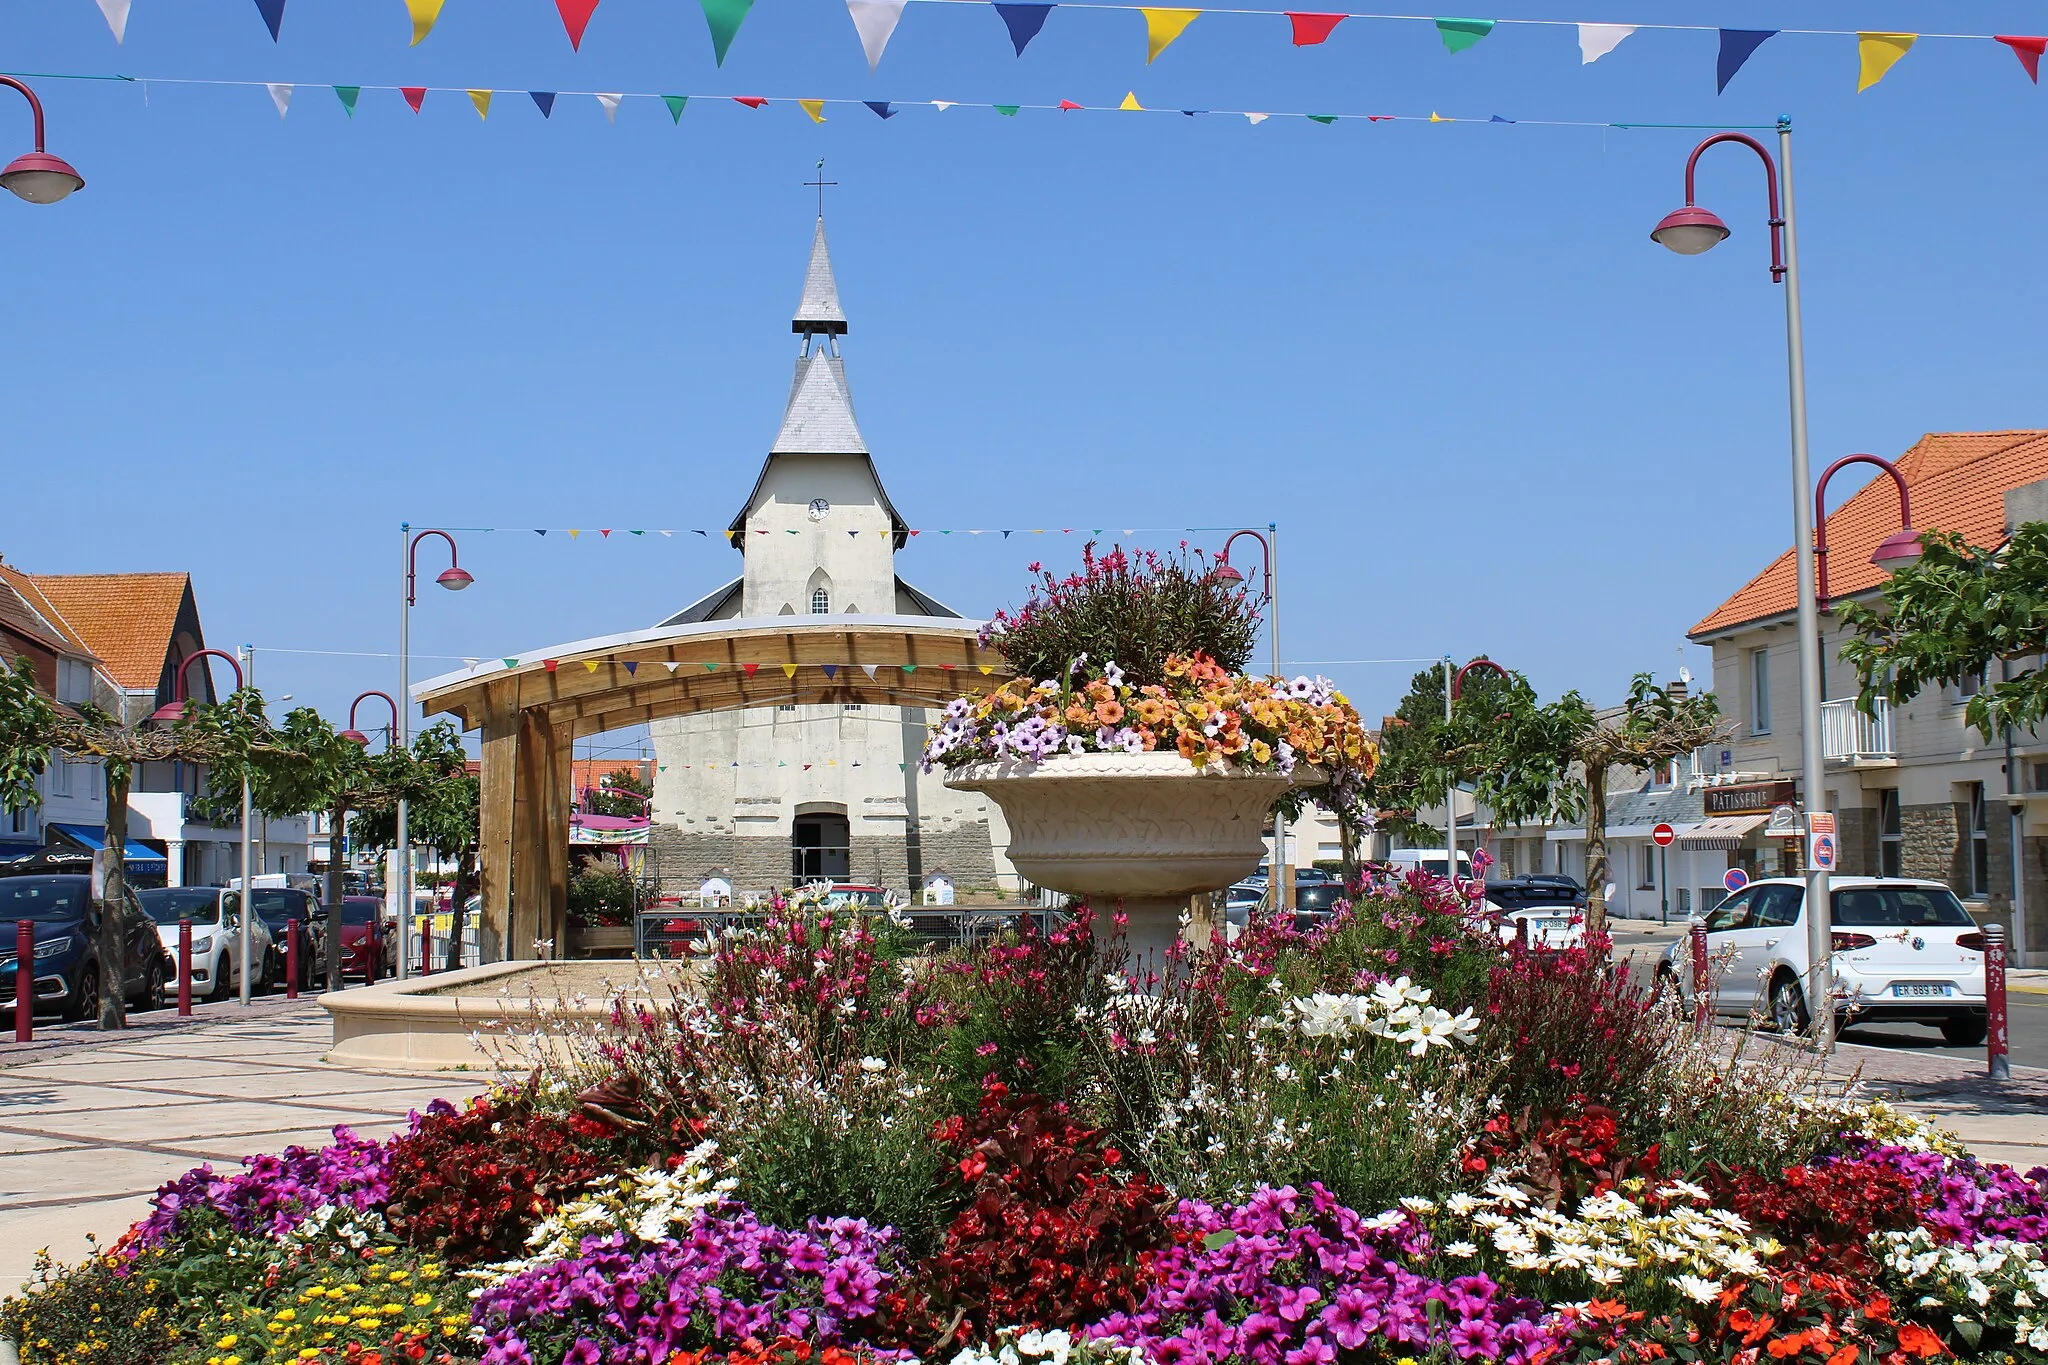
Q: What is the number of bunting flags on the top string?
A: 14